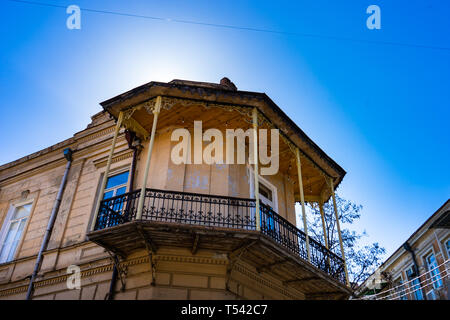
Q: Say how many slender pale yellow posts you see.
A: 6